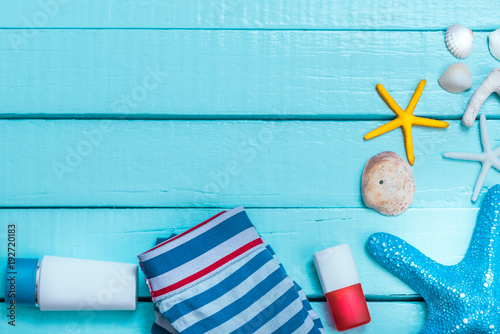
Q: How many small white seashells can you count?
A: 3